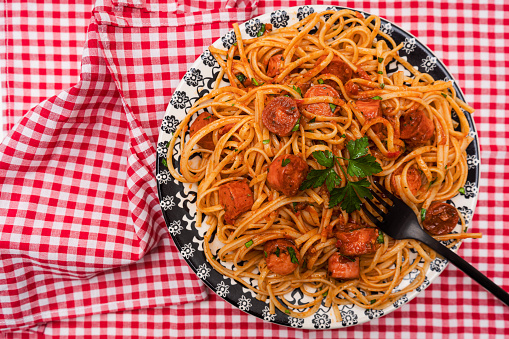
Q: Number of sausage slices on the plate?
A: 14